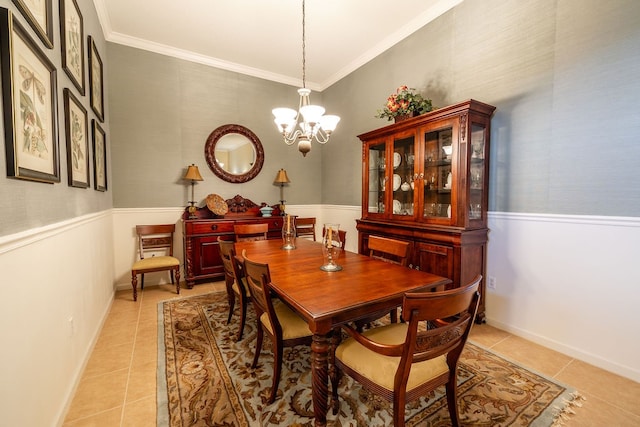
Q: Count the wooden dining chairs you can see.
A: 8